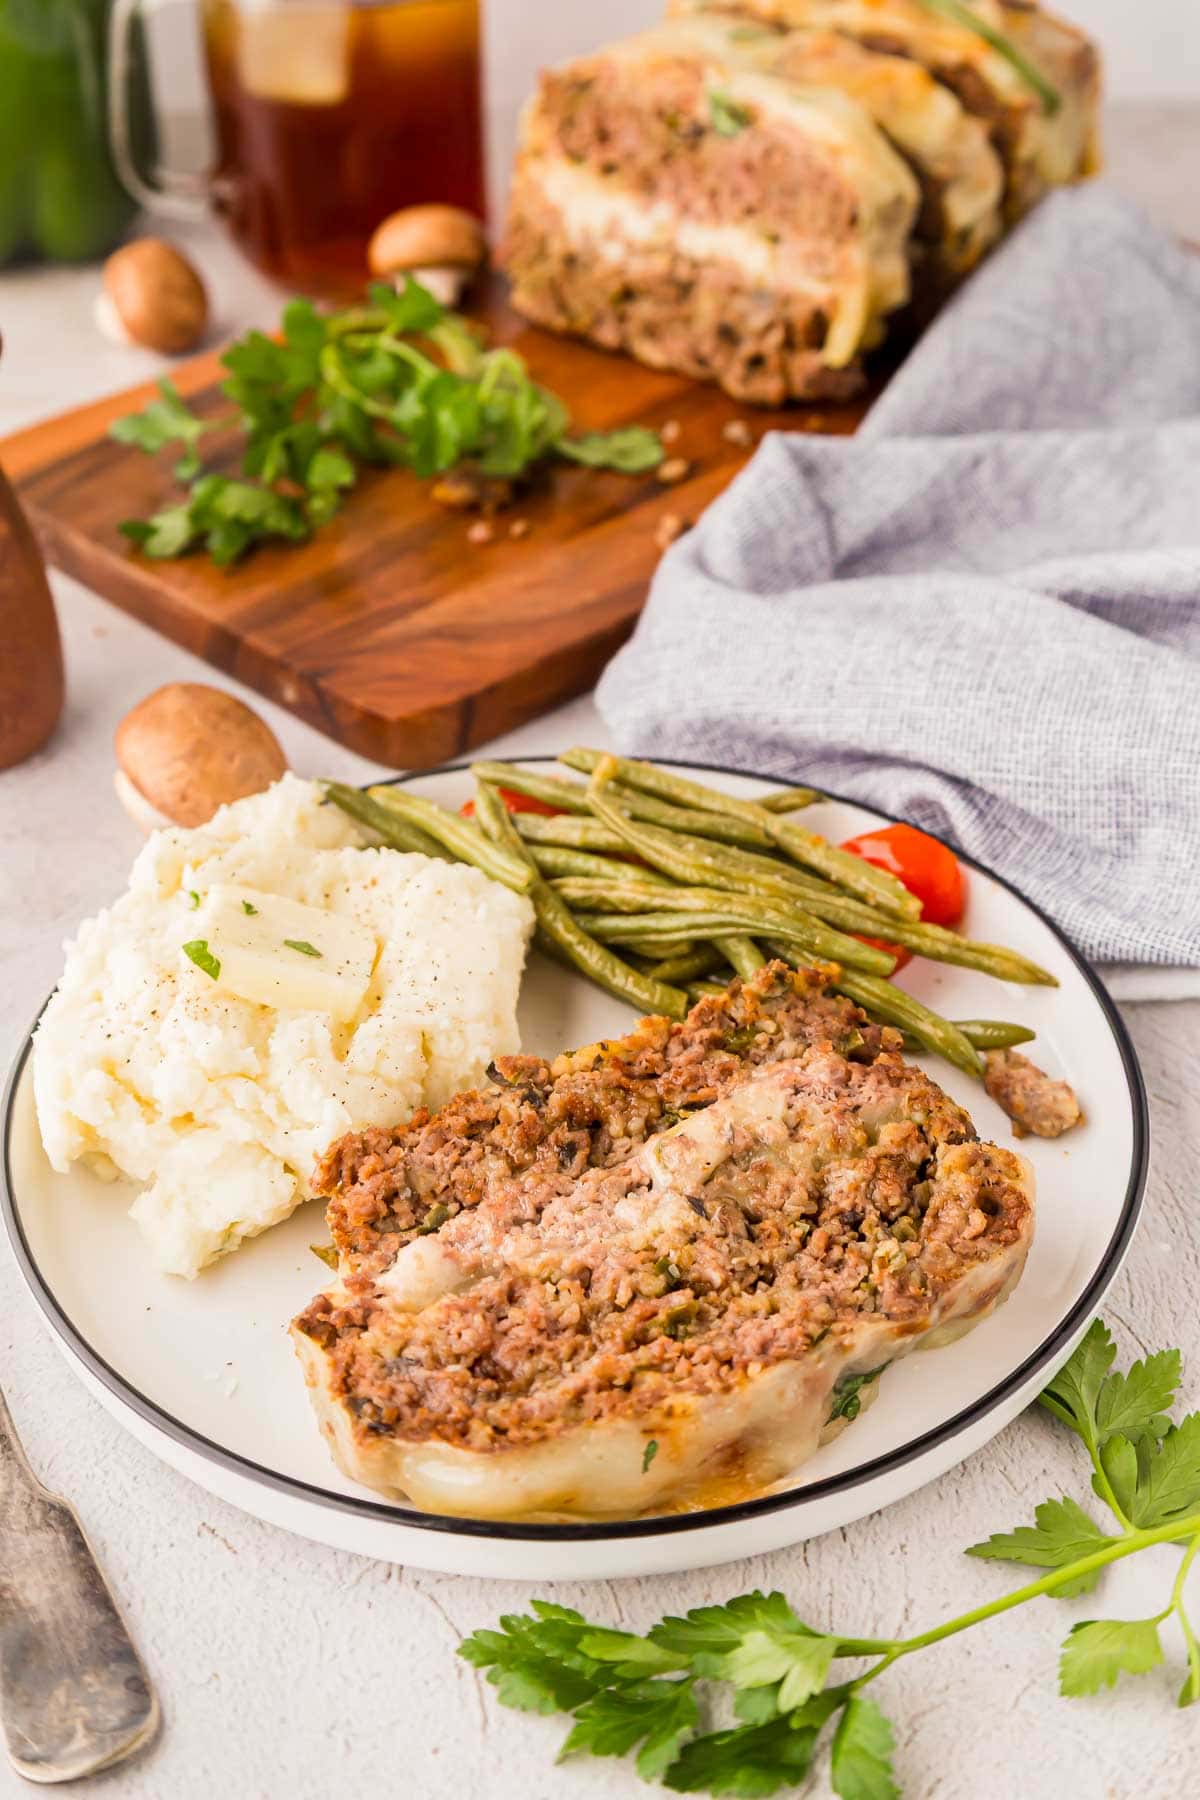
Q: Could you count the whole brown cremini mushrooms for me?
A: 3